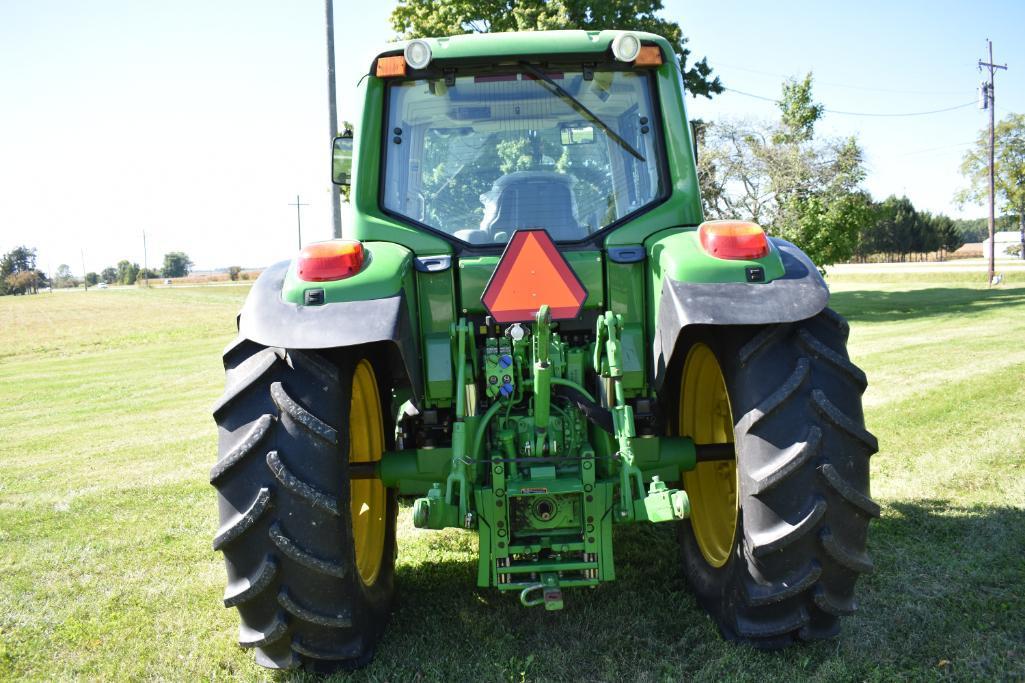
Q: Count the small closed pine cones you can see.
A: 0